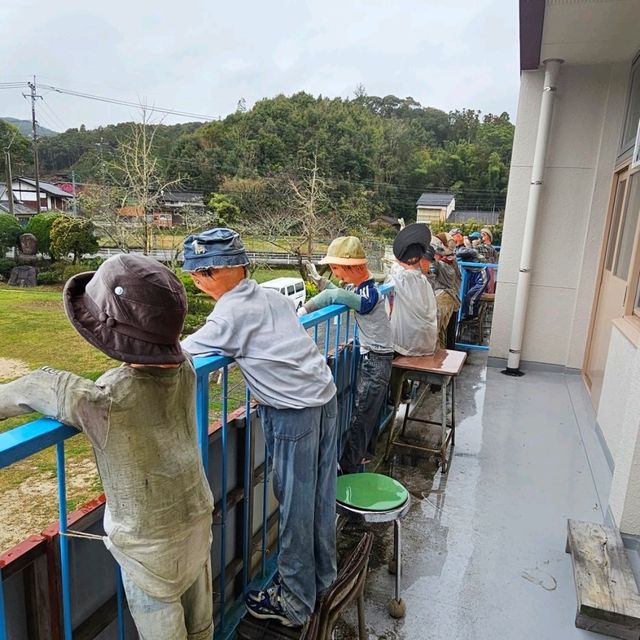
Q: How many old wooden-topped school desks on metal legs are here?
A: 1